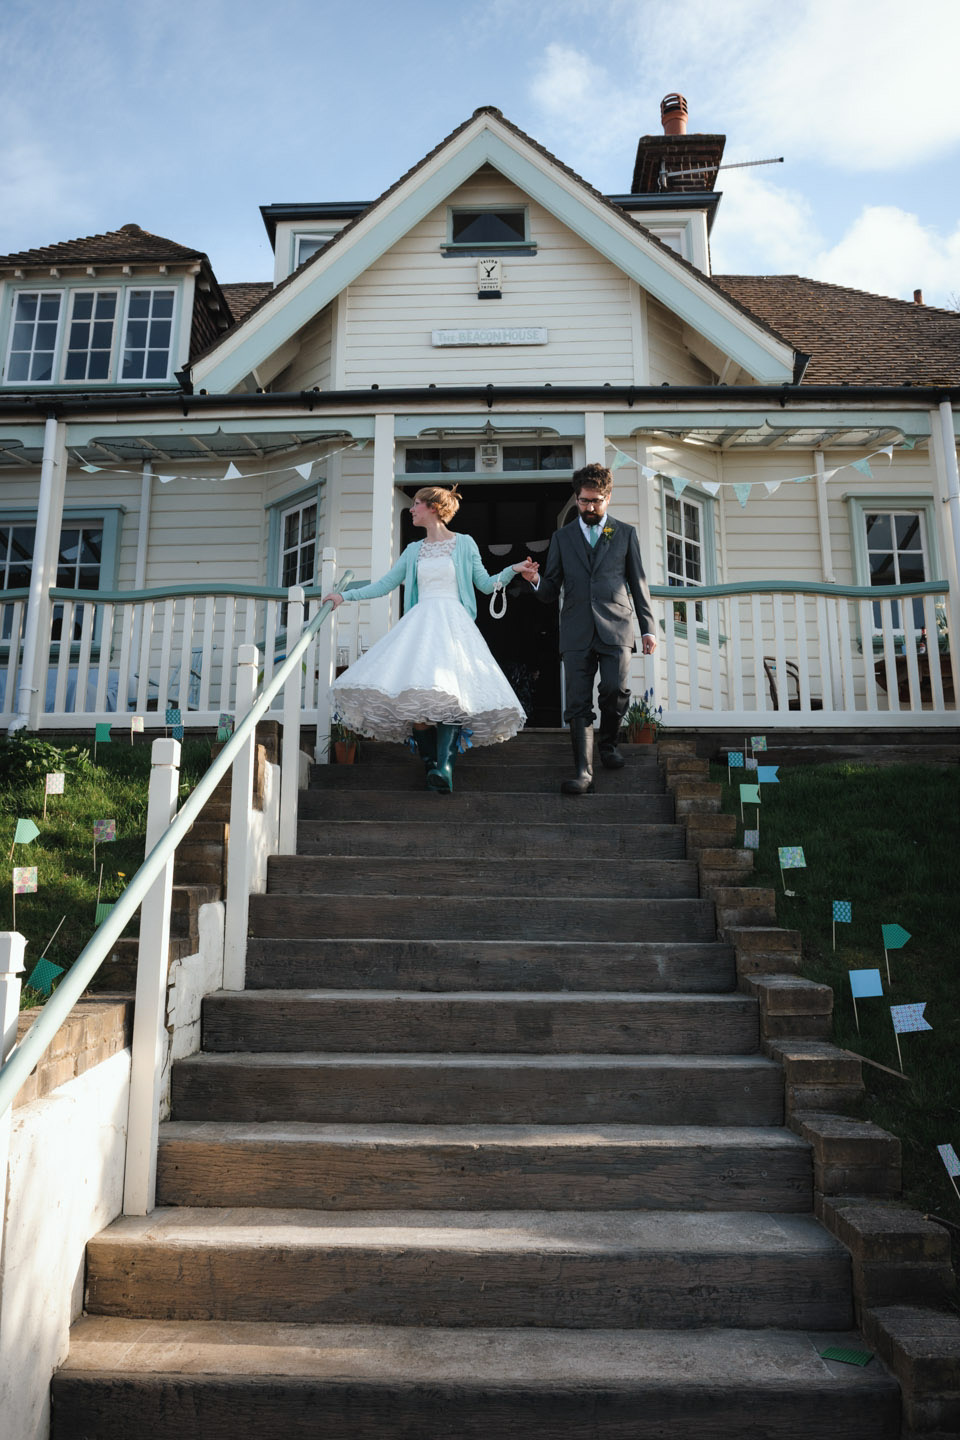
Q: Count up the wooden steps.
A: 13